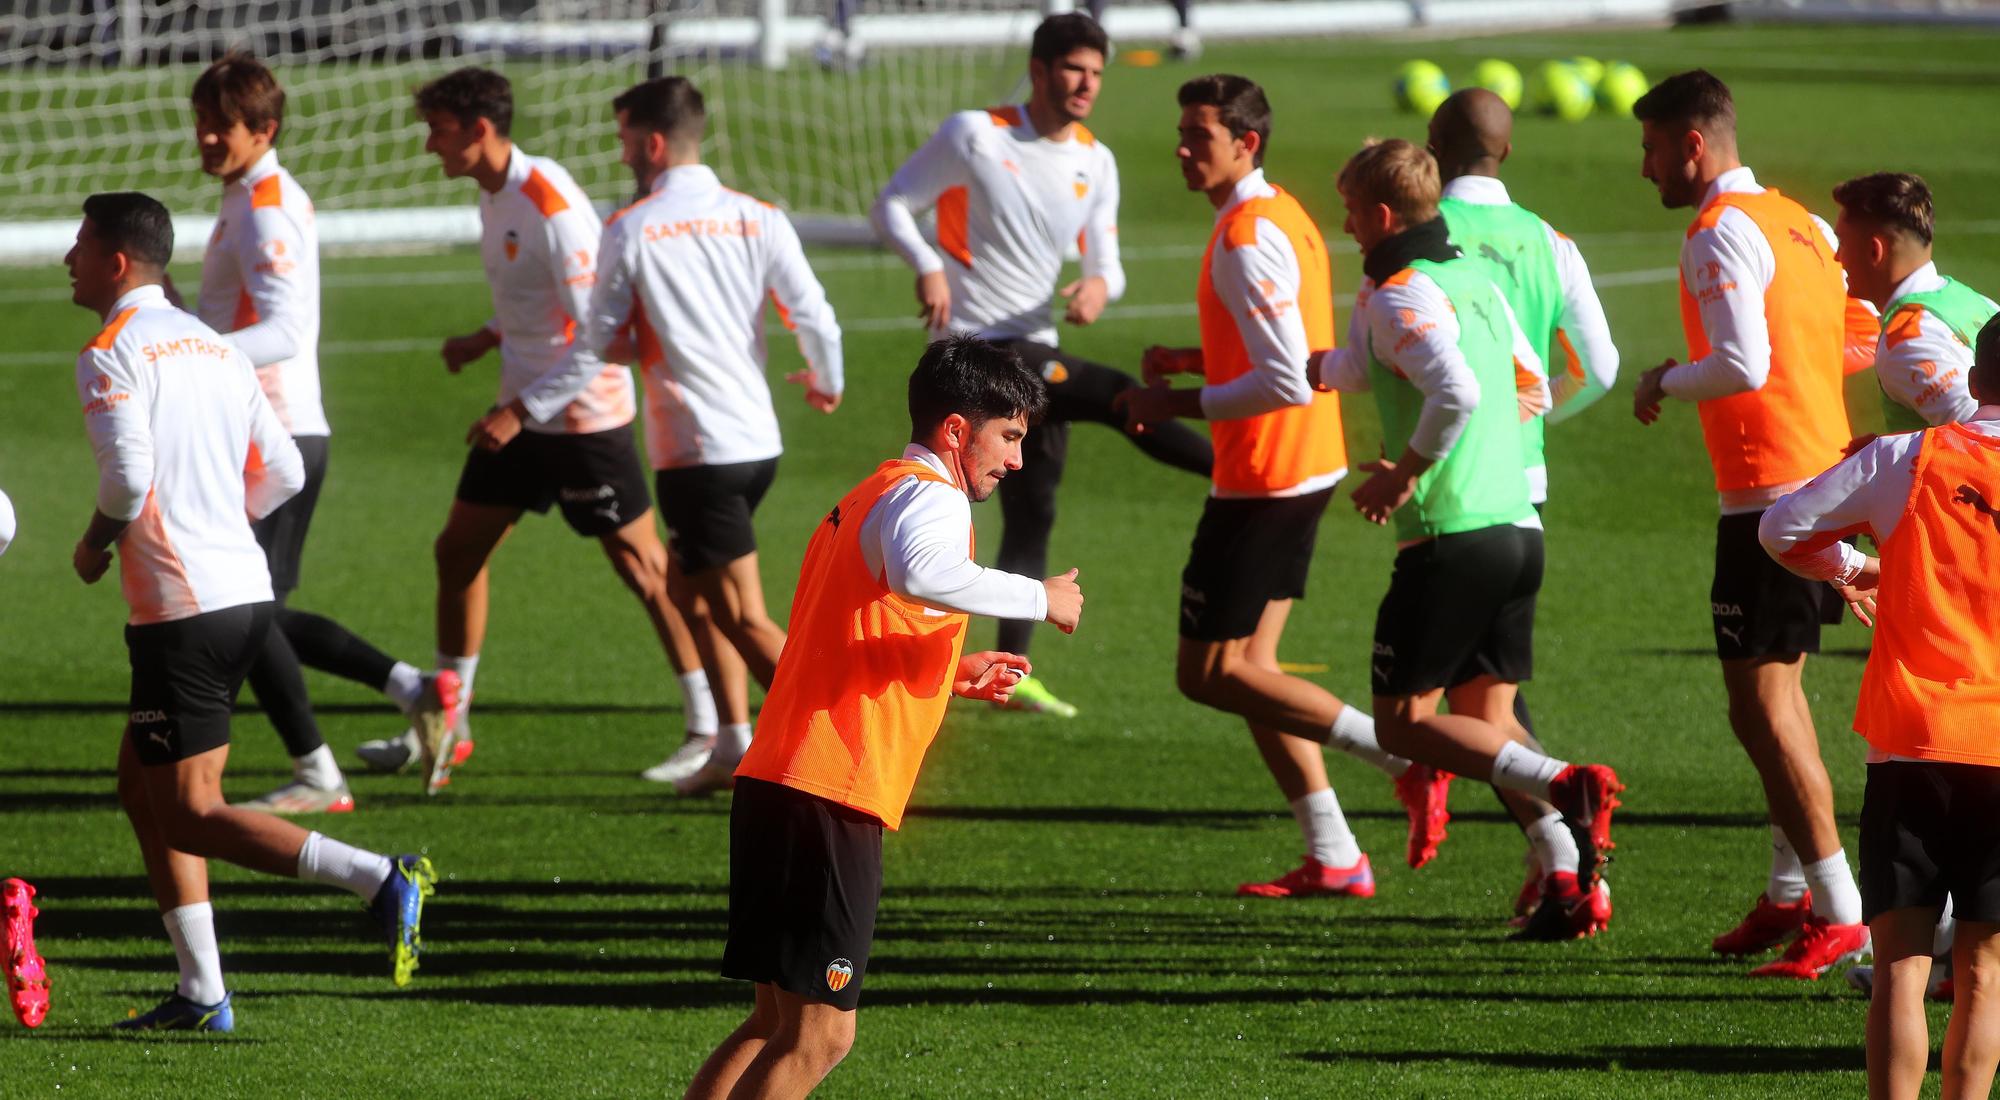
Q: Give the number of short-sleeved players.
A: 0